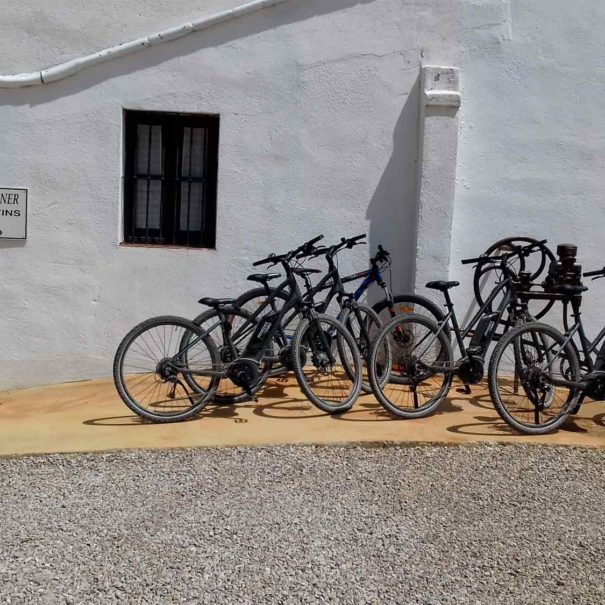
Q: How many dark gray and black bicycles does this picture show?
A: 4